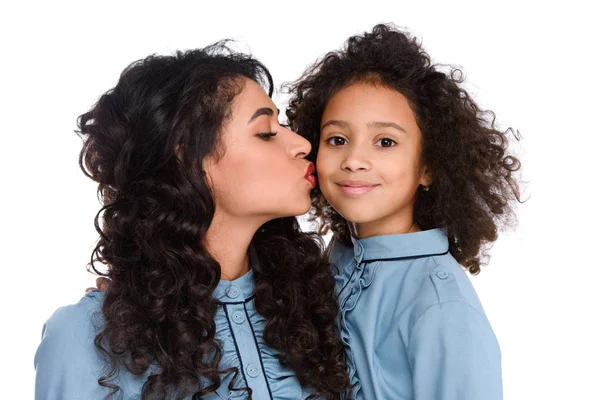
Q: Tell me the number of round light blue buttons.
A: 4